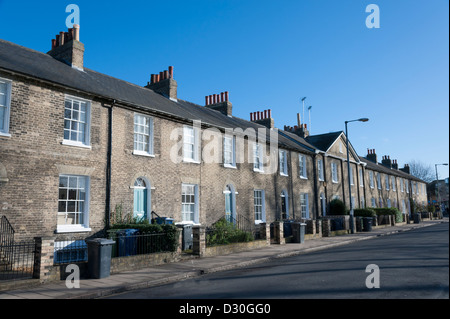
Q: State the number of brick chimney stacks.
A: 9